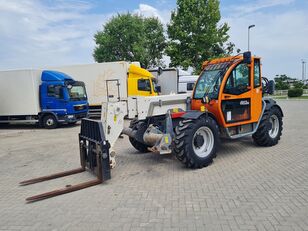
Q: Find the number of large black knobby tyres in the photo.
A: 3